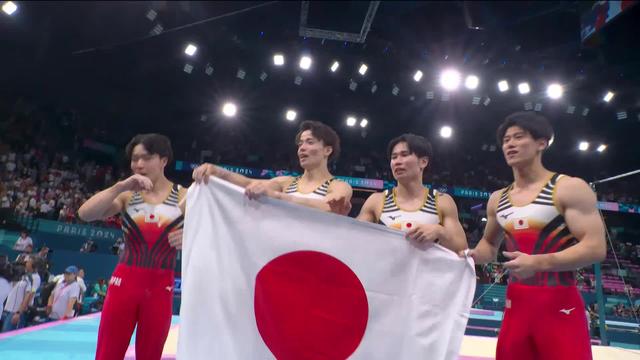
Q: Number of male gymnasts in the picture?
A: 4